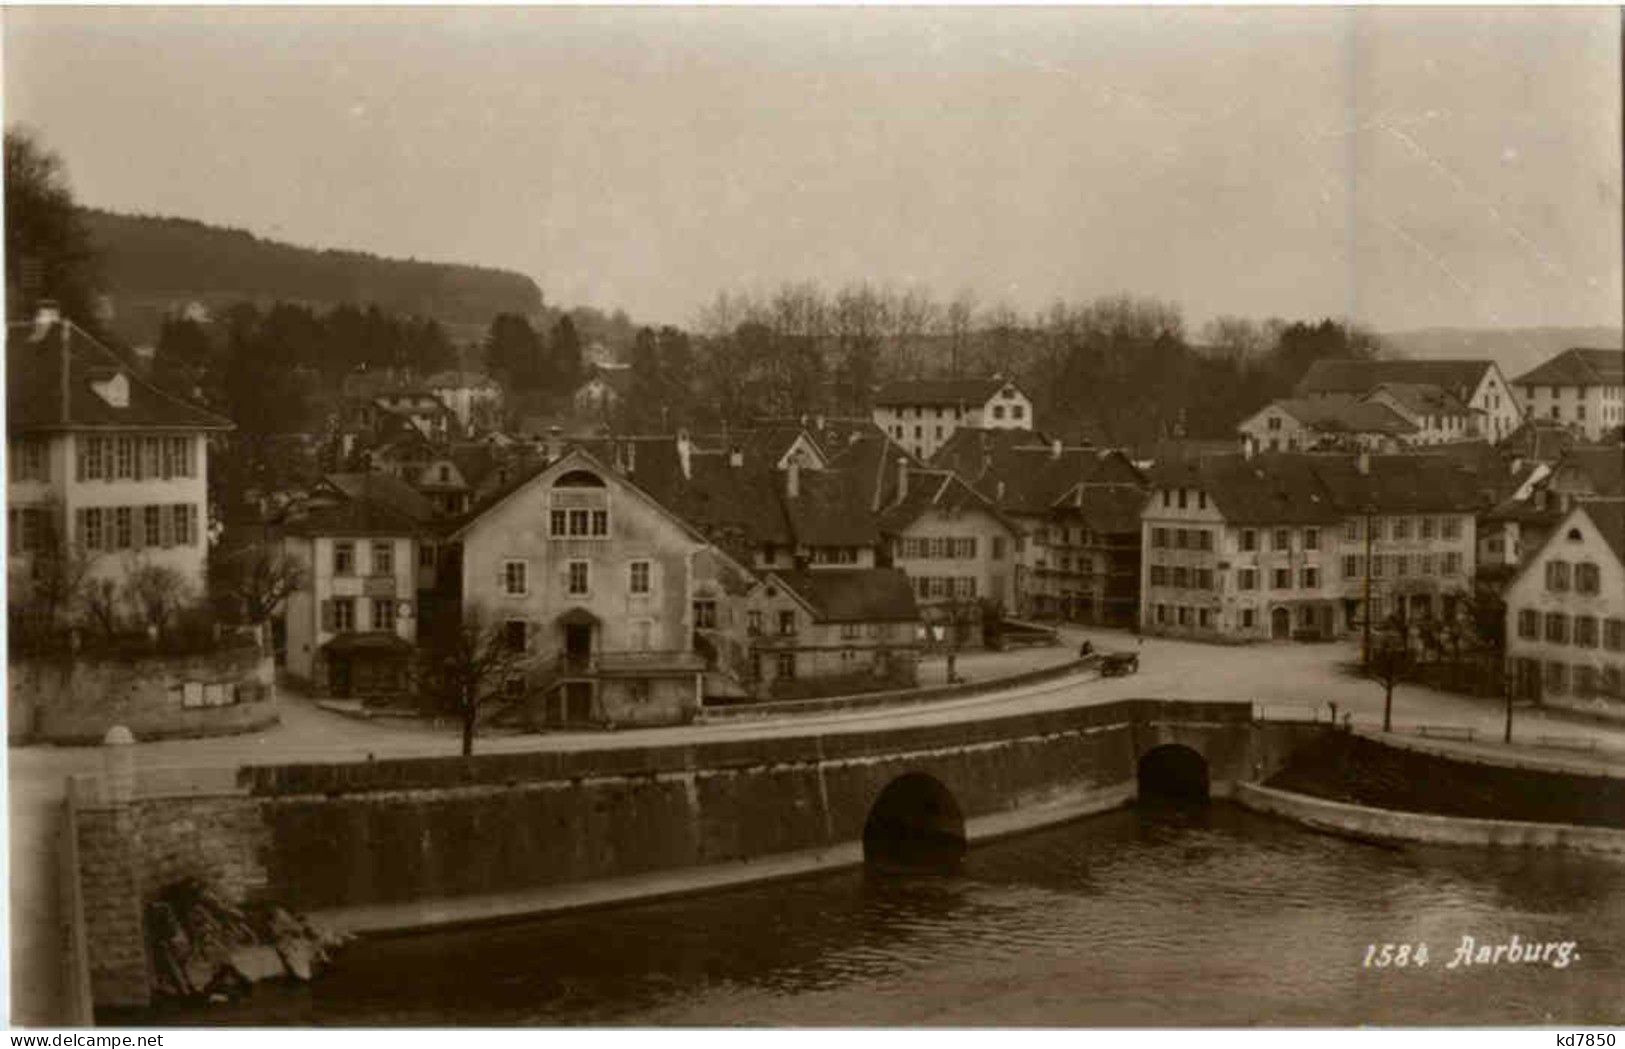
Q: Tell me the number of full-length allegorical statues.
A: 0